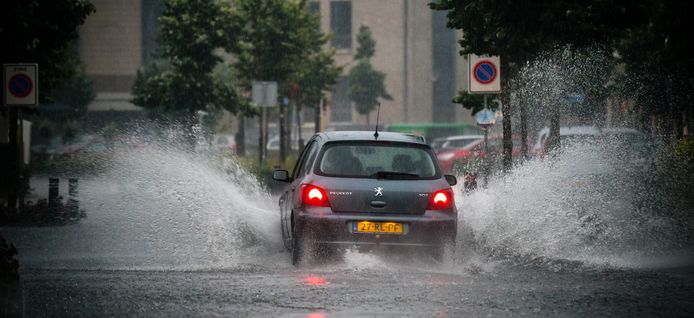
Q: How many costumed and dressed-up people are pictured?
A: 0